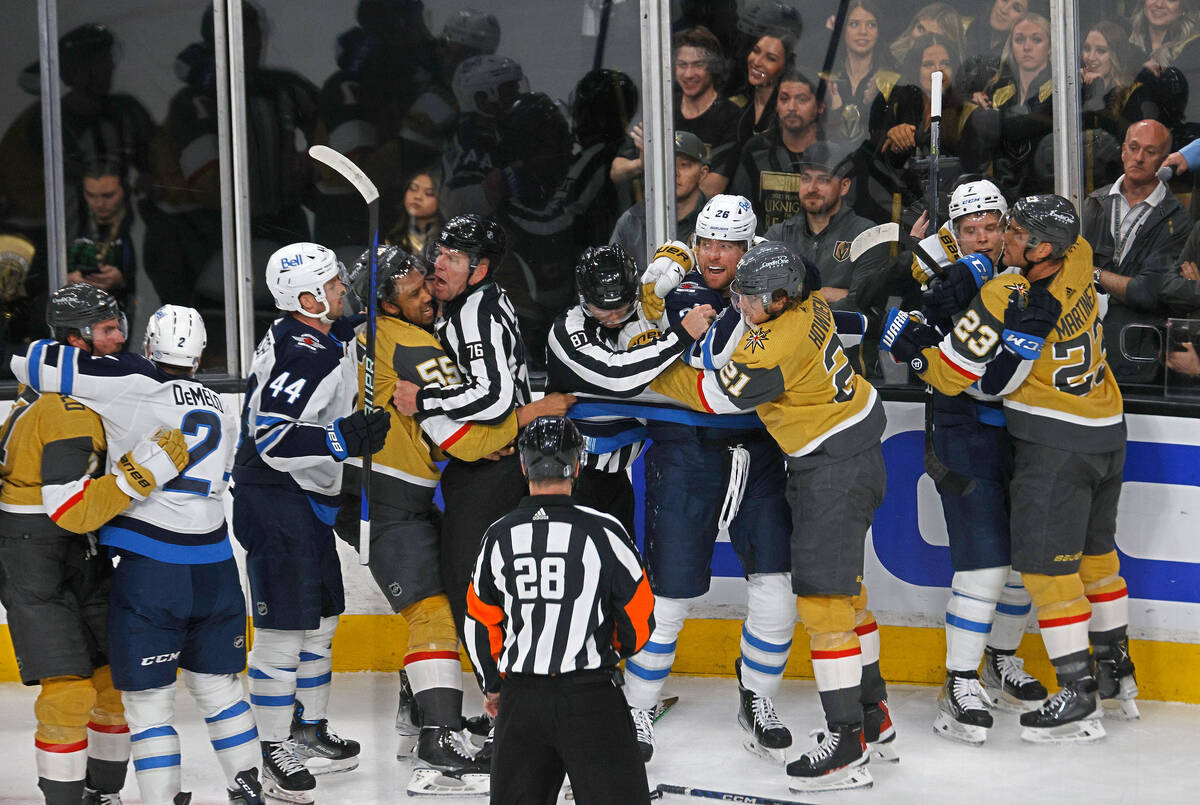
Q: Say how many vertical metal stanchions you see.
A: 4